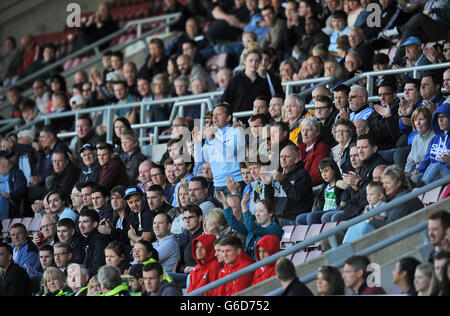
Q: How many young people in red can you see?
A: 4